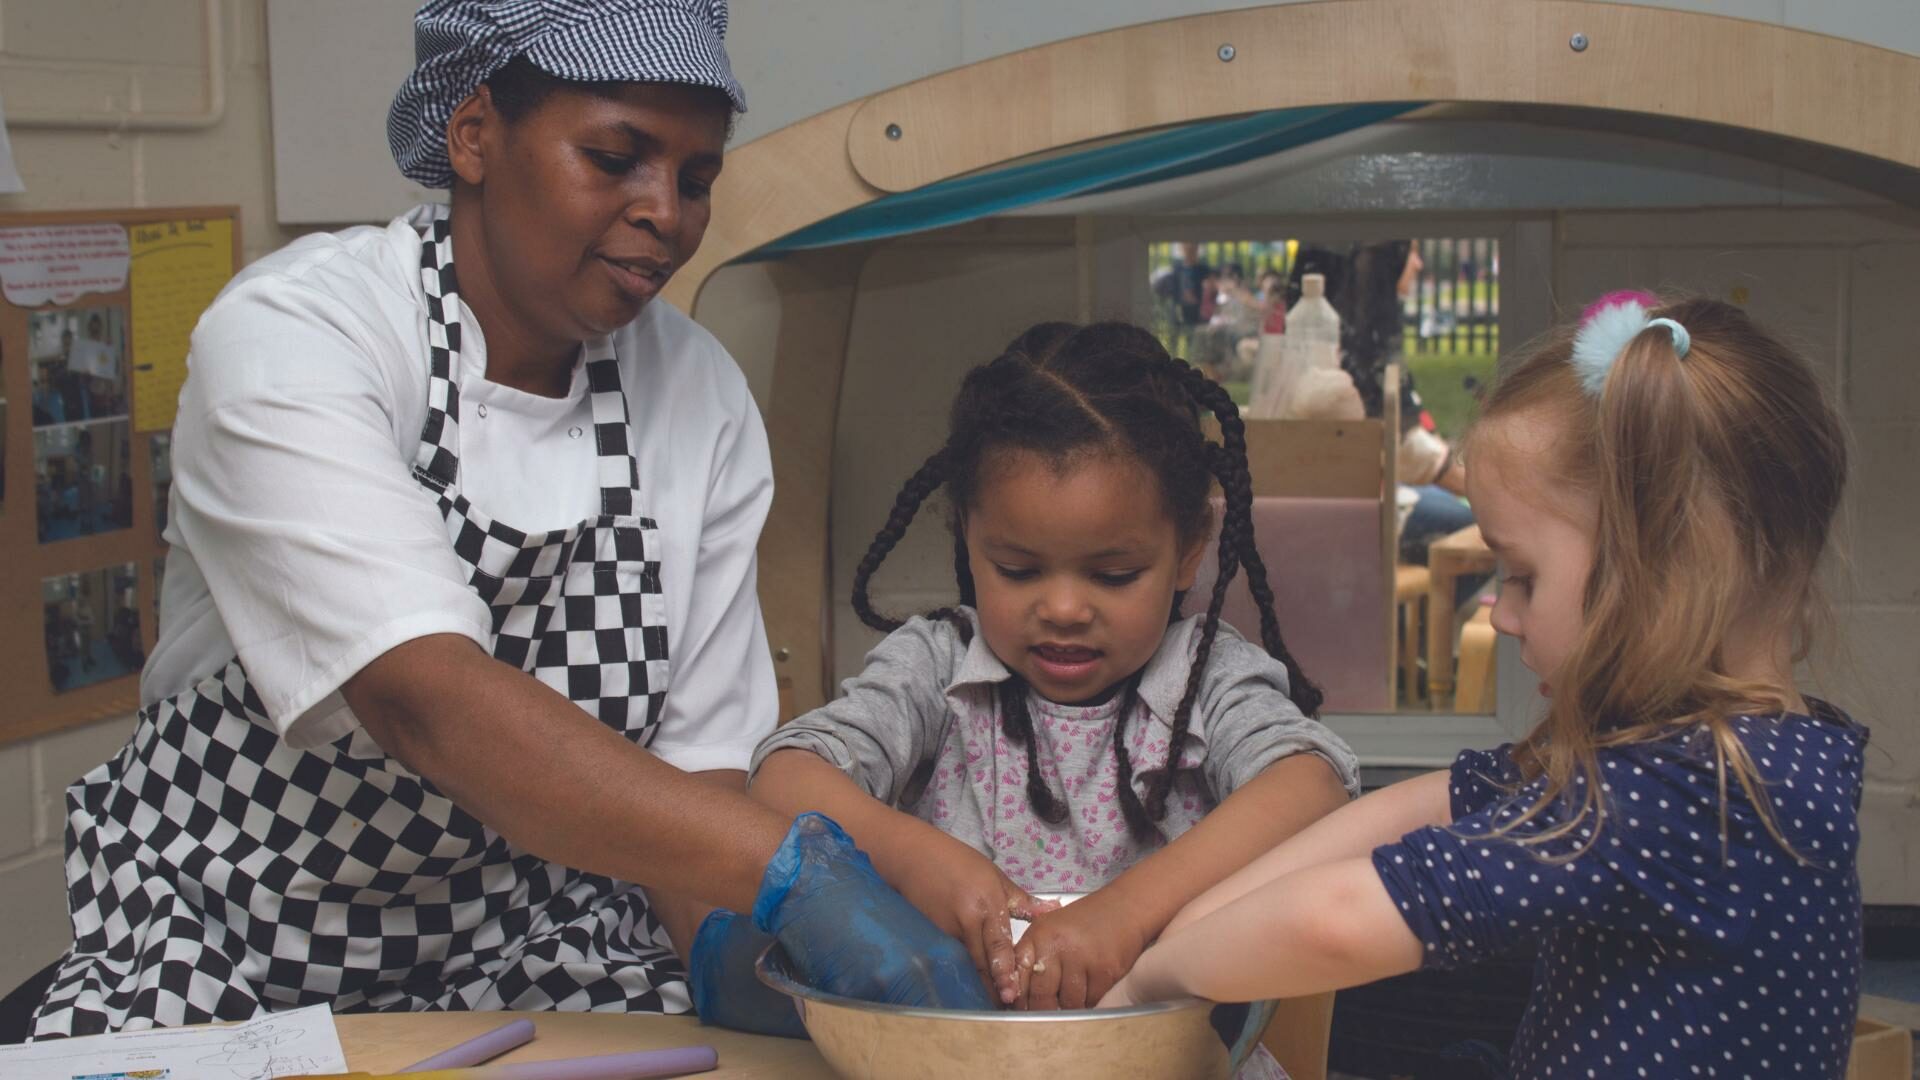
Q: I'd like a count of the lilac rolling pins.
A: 2